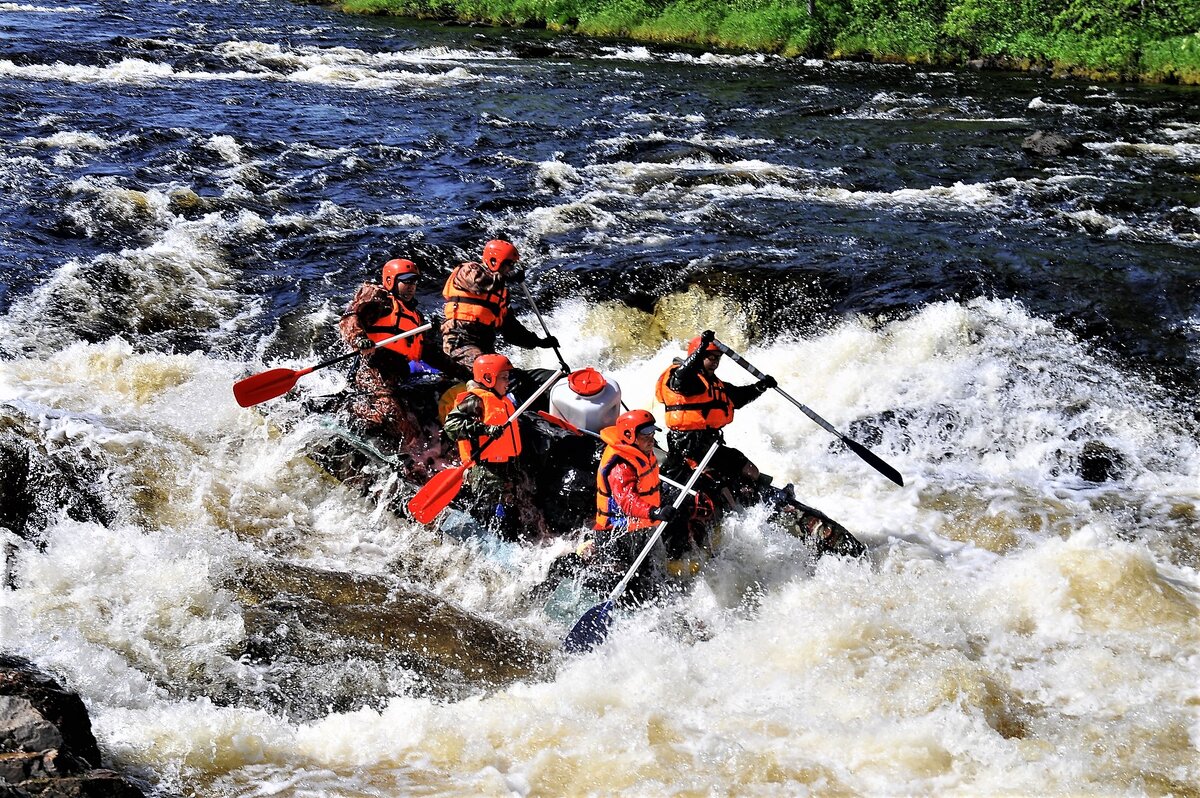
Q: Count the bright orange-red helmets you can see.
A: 5